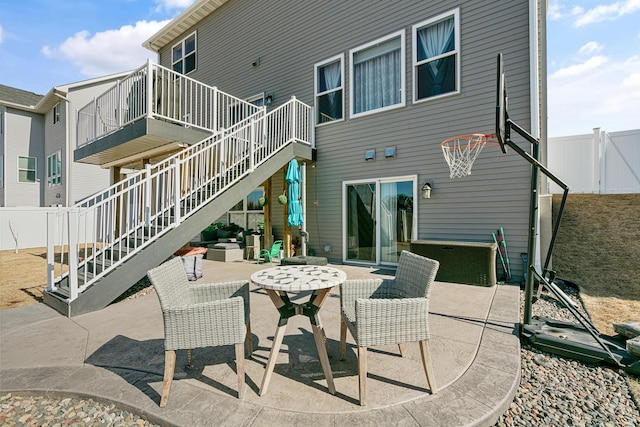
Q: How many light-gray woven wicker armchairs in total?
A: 2